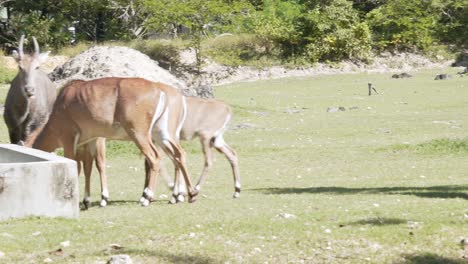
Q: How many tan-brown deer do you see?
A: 3